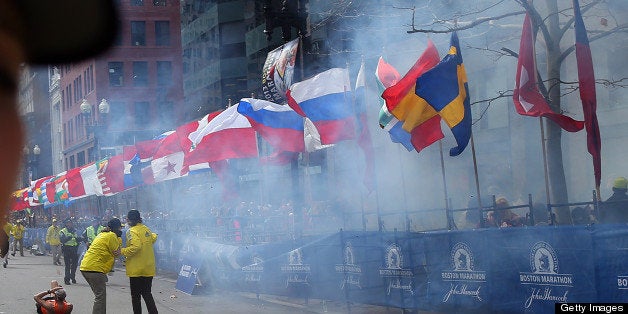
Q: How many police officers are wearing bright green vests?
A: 2